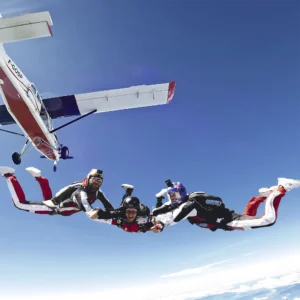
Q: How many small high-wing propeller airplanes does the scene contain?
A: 1